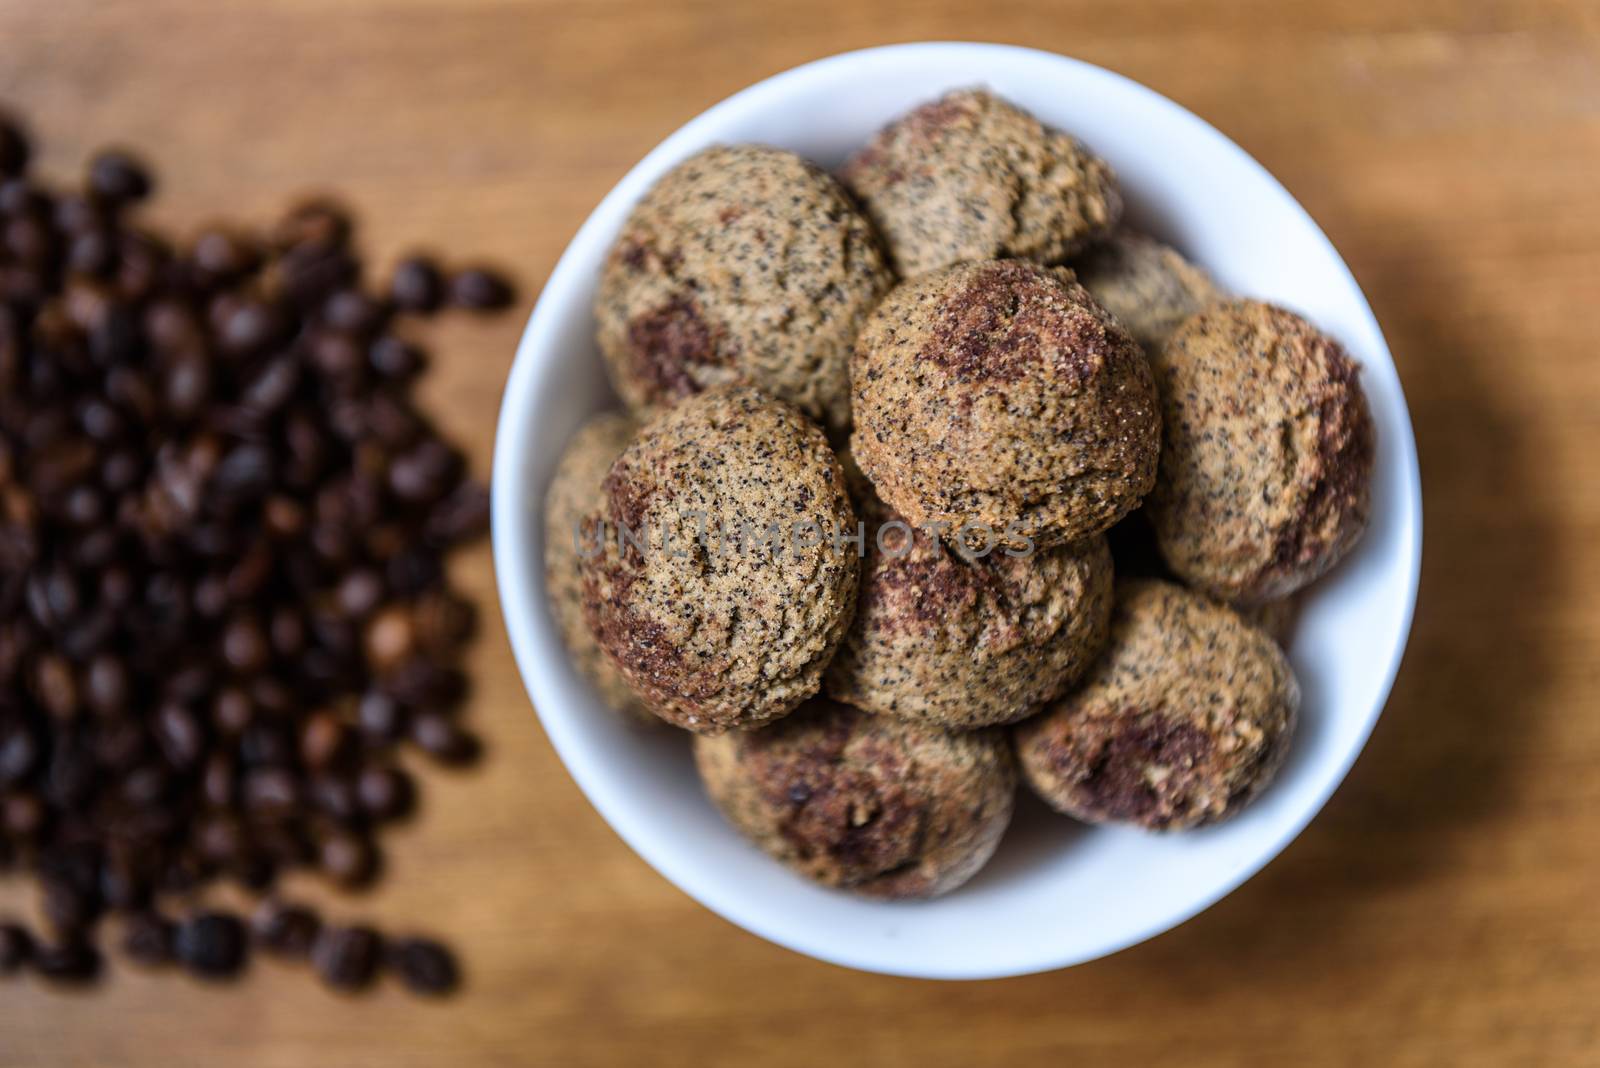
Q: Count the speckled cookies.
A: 10